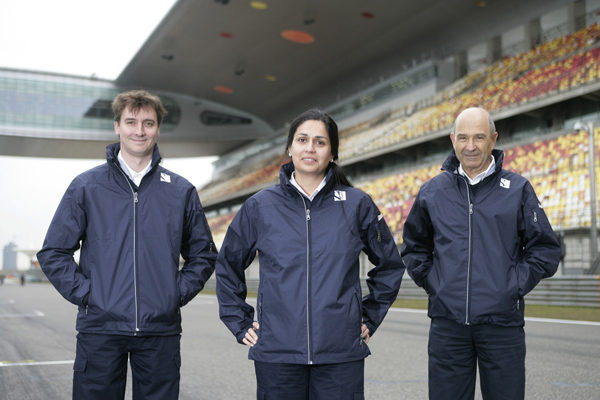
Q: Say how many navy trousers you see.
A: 3